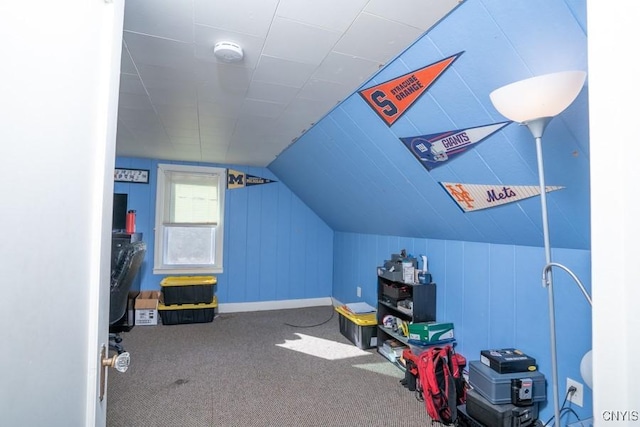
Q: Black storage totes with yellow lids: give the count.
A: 3